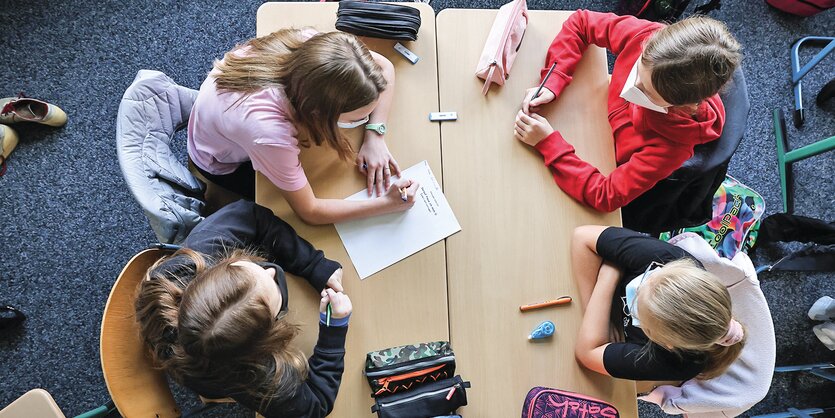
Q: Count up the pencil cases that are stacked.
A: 2